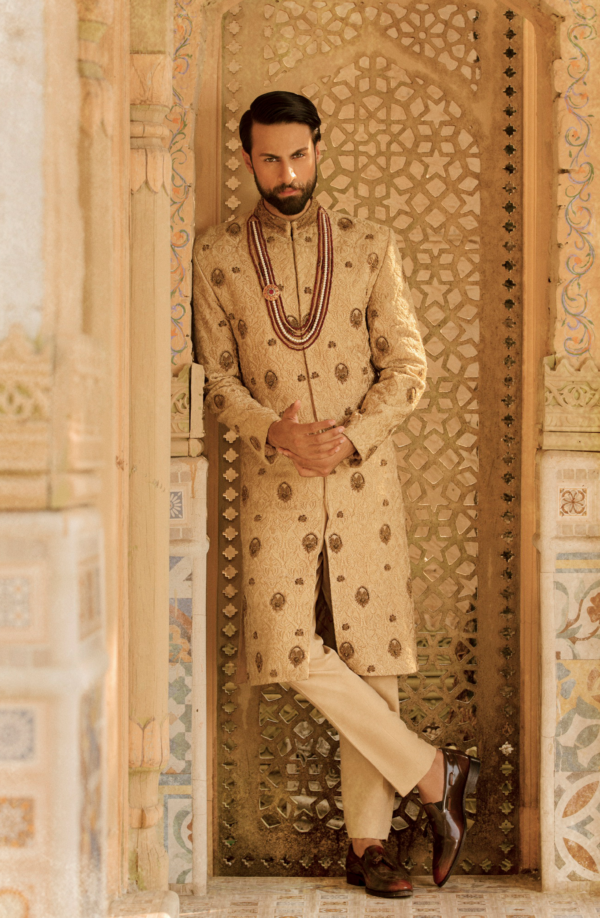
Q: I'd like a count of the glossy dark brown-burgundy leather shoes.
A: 2